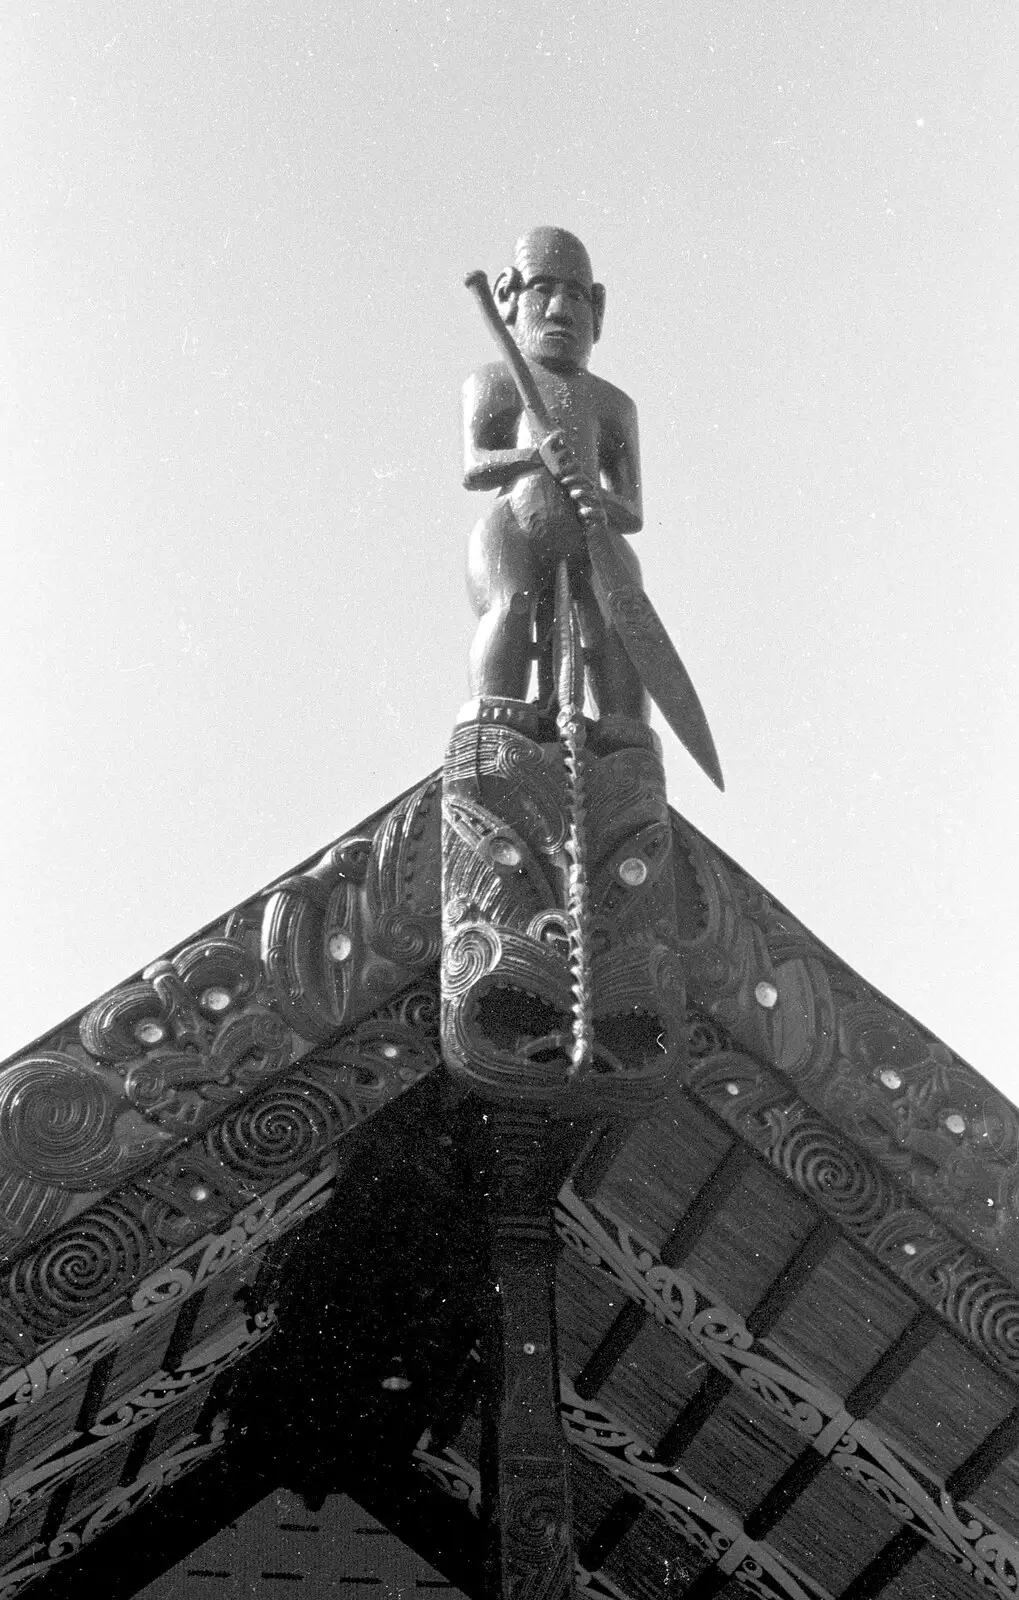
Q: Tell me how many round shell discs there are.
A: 12